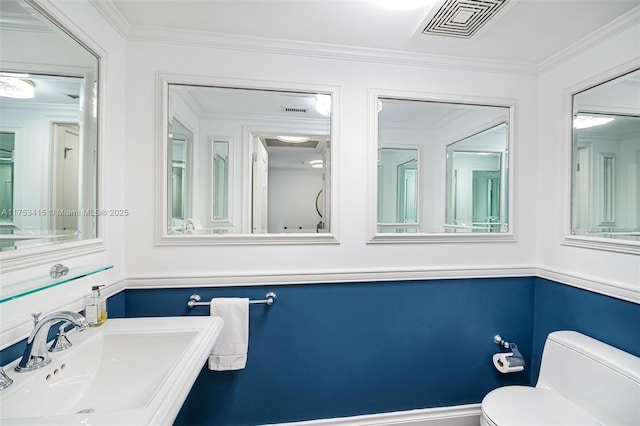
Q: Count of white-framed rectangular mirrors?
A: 4